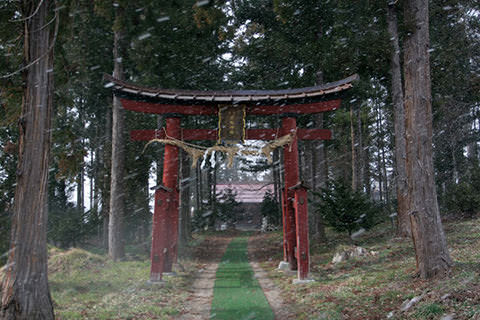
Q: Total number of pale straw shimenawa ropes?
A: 1